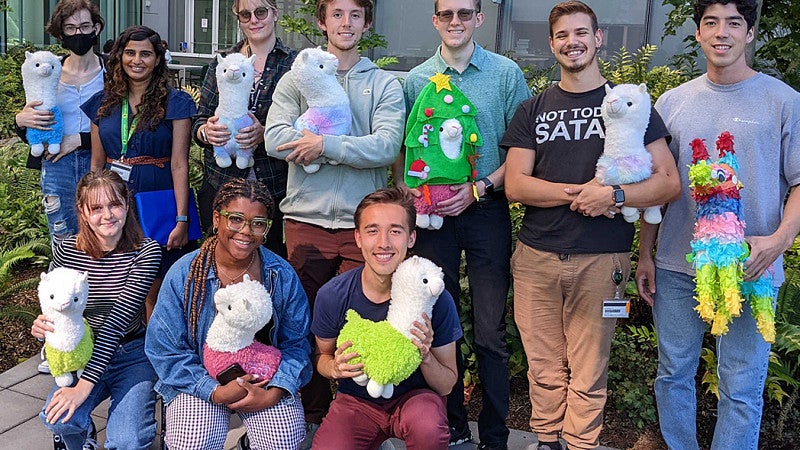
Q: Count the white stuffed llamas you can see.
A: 8